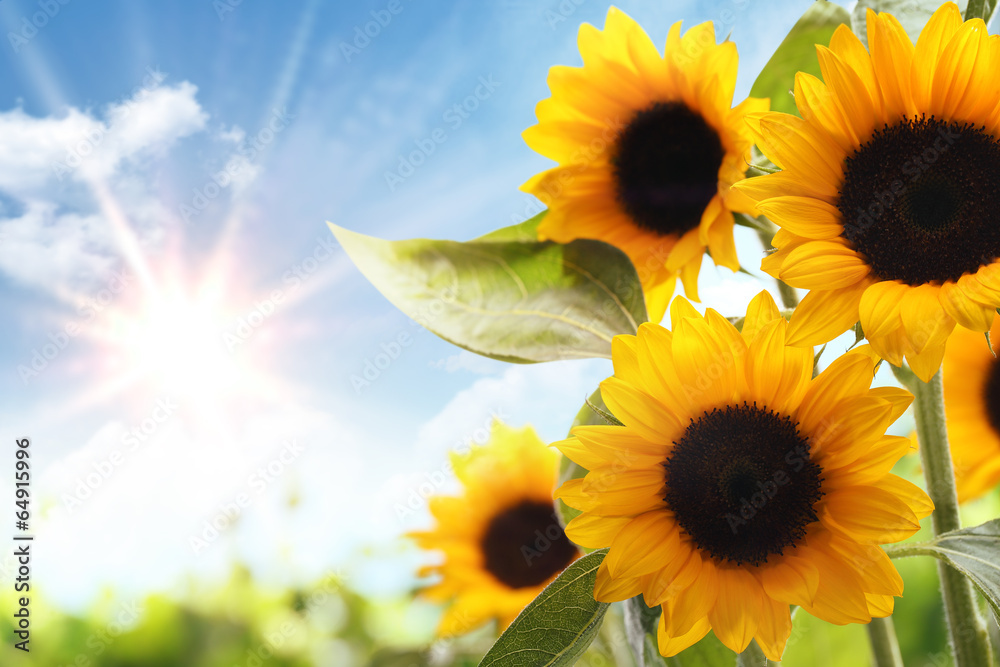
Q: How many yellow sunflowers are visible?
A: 5